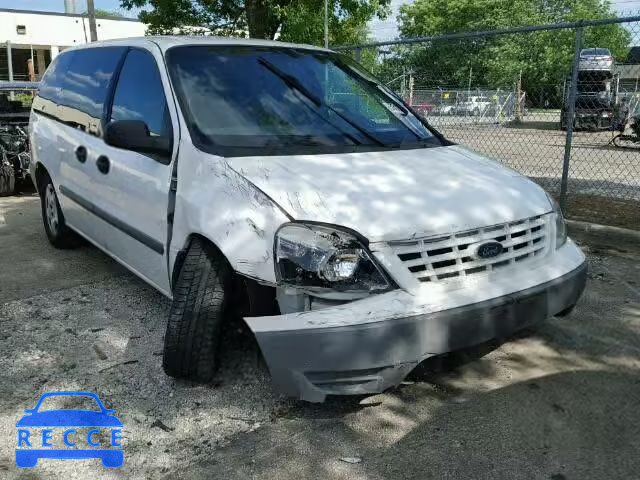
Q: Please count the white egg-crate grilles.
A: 1